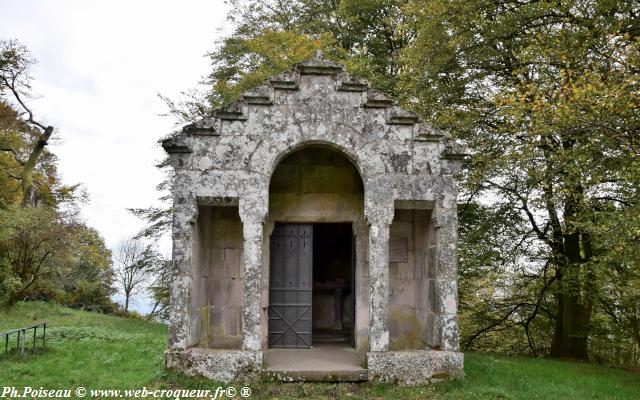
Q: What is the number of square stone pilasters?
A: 4